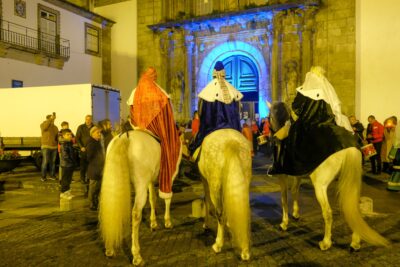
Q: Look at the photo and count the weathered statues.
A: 2